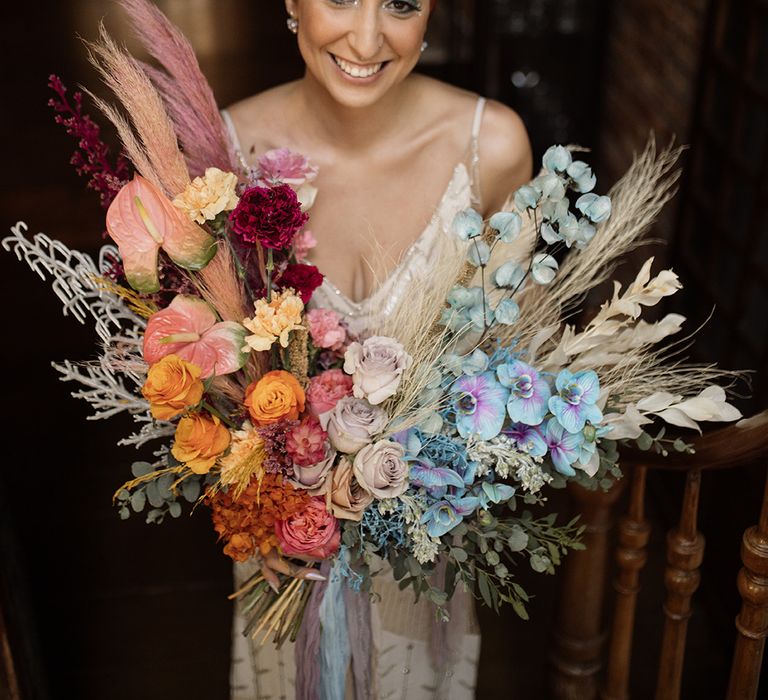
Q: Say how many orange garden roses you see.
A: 3